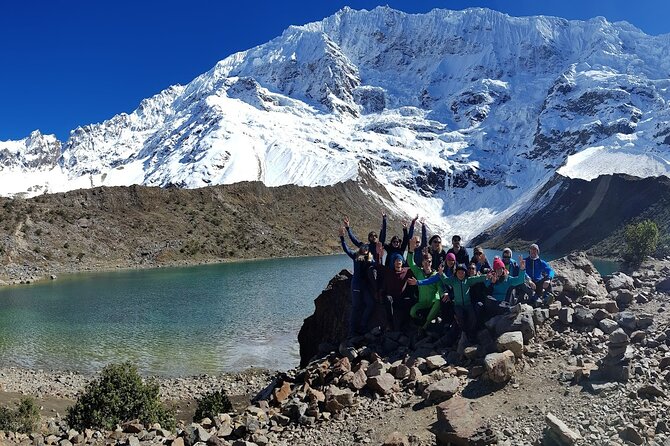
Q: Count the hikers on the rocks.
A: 15